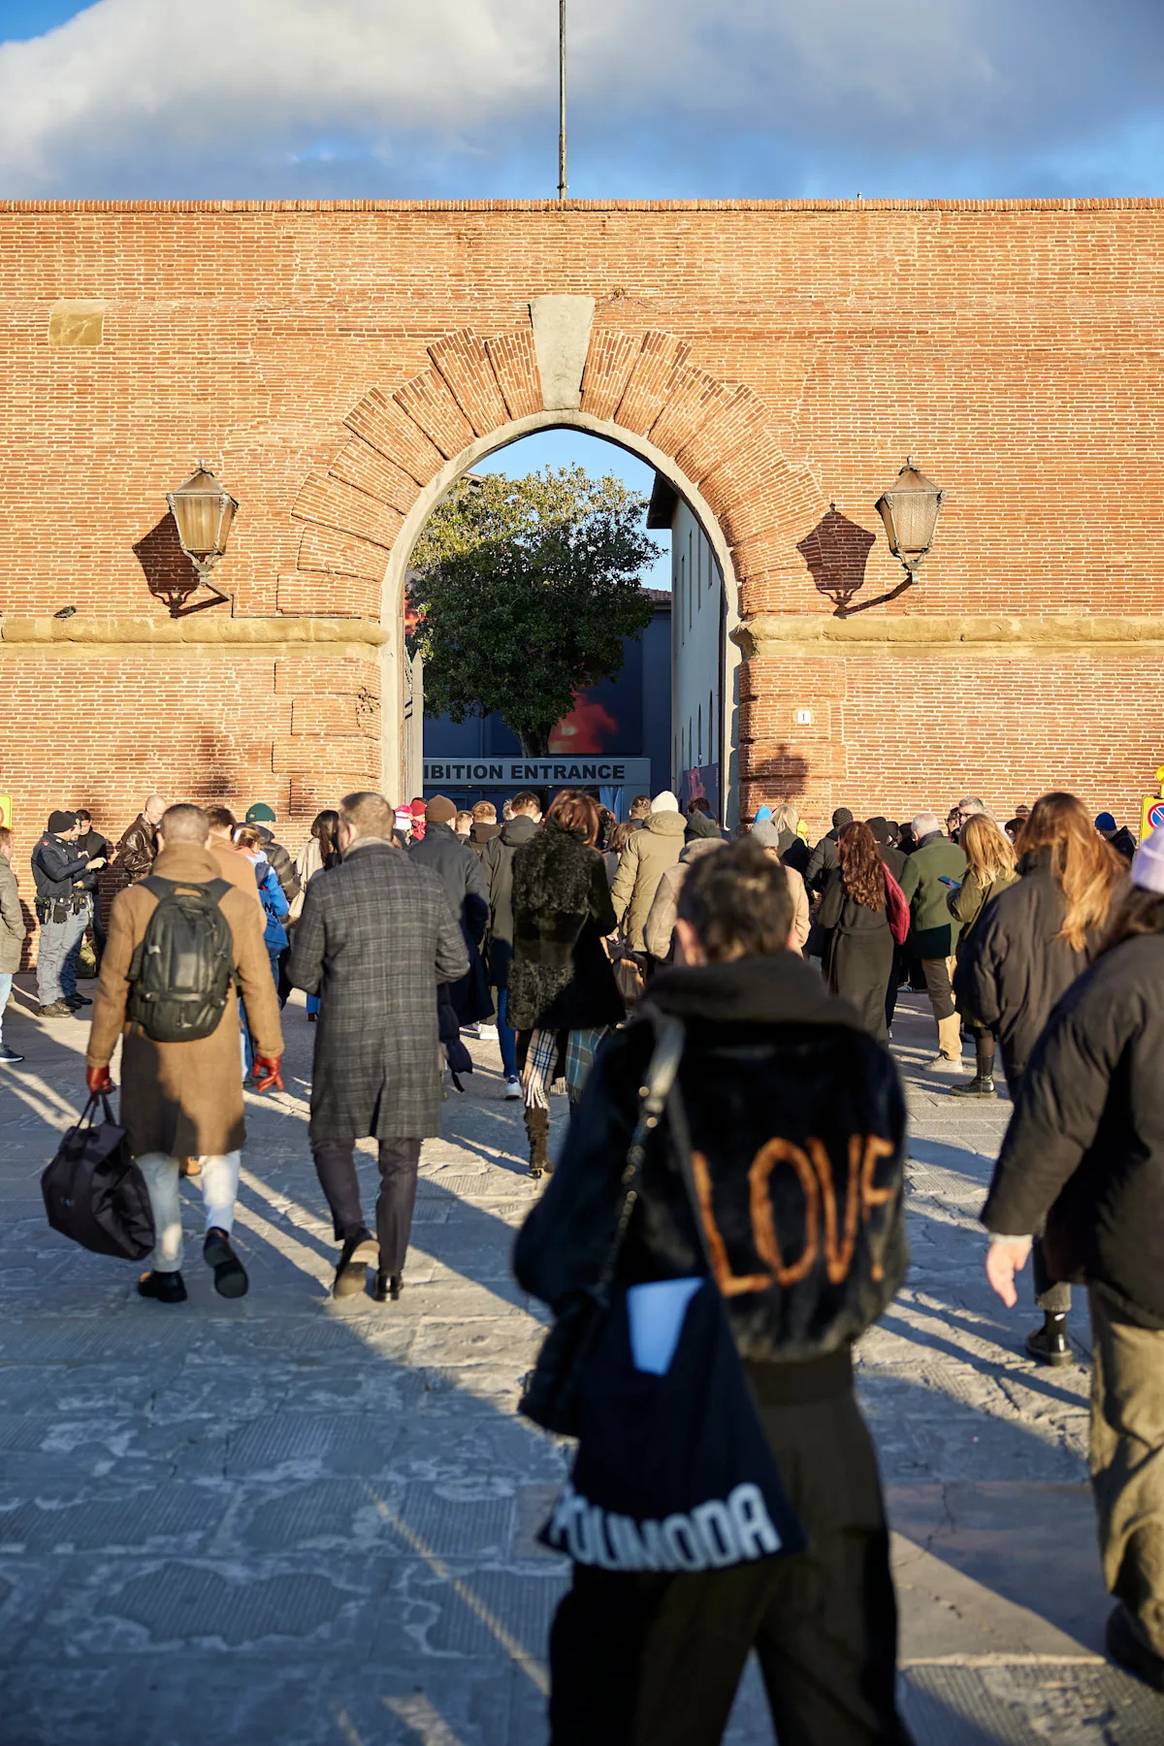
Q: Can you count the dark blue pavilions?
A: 1